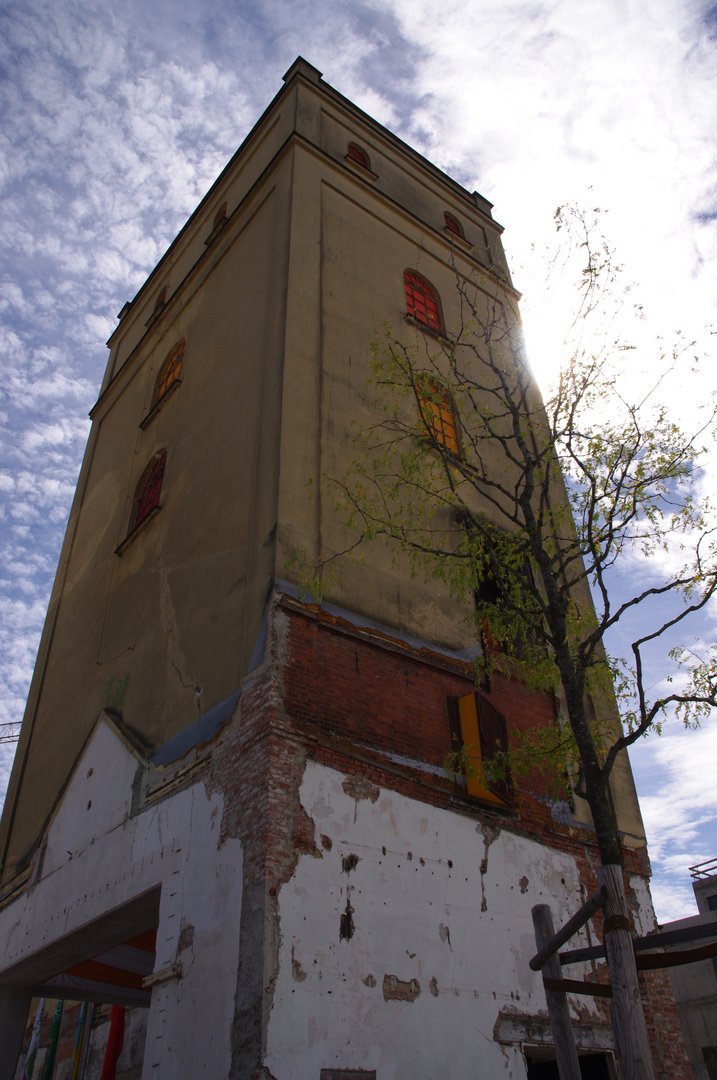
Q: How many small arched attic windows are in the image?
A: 4